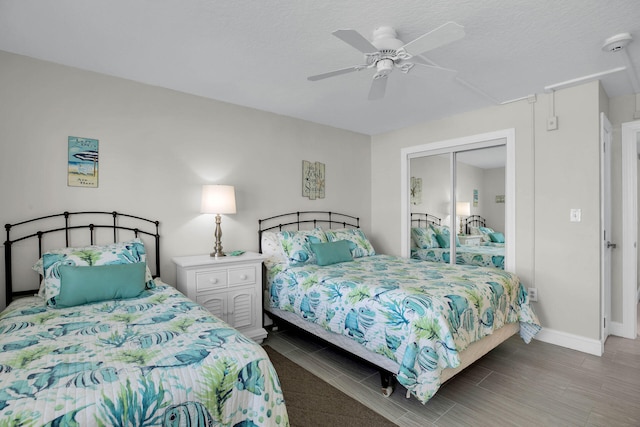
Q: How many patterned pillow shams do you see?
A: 3